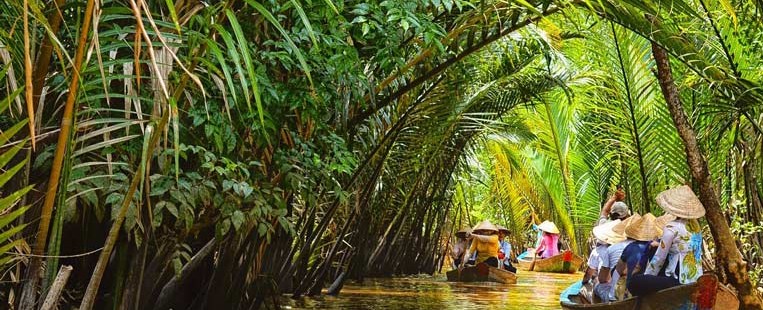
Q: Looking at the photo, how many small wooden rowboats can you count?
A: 3